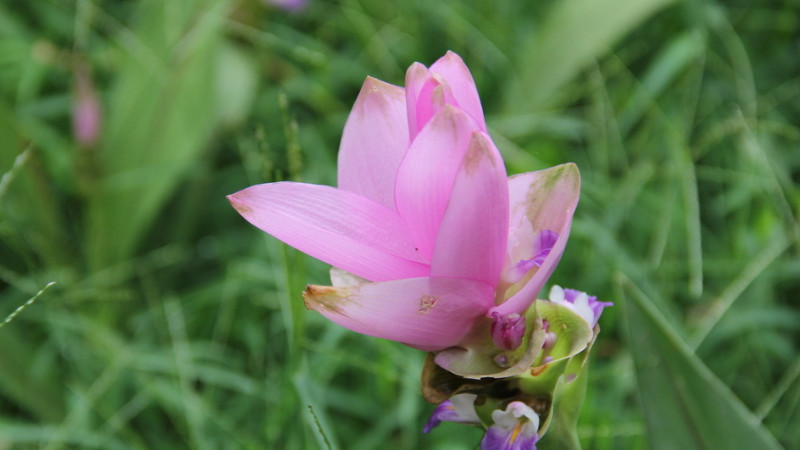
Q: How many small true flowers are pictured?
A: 4